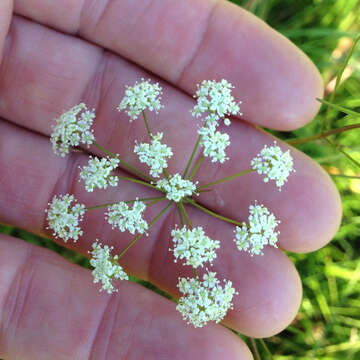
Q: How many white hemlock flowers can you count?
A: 14